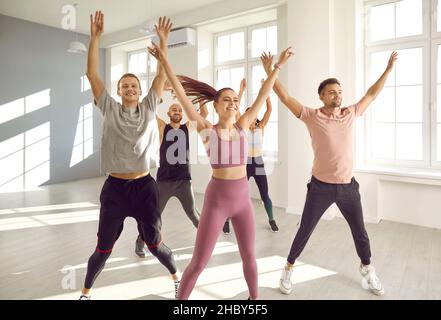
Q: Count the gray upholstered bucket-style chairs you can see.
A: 0